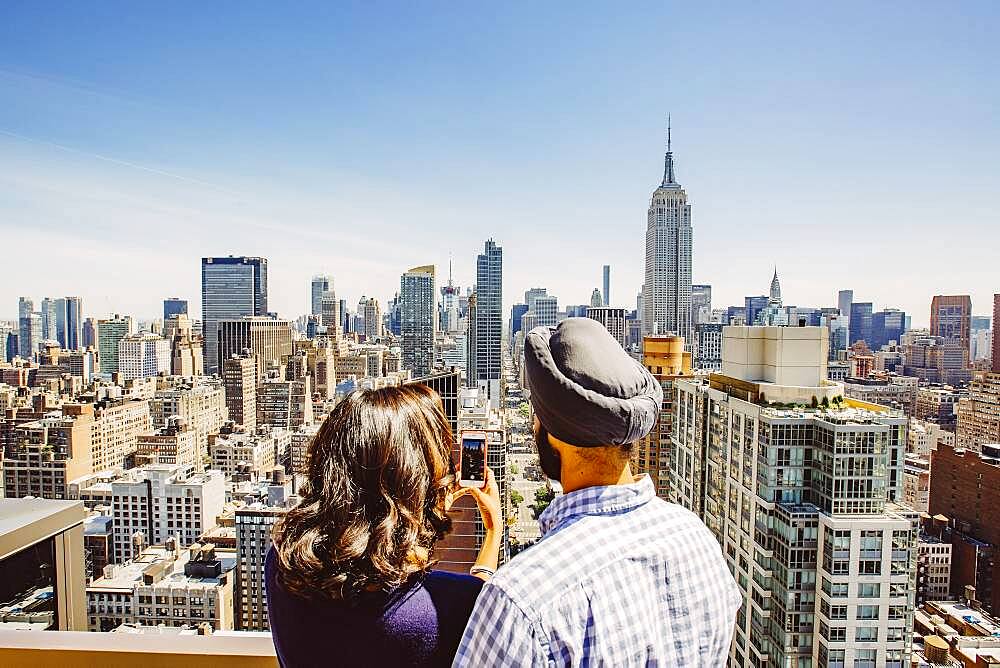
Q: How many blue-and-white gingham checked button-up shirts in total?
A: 1